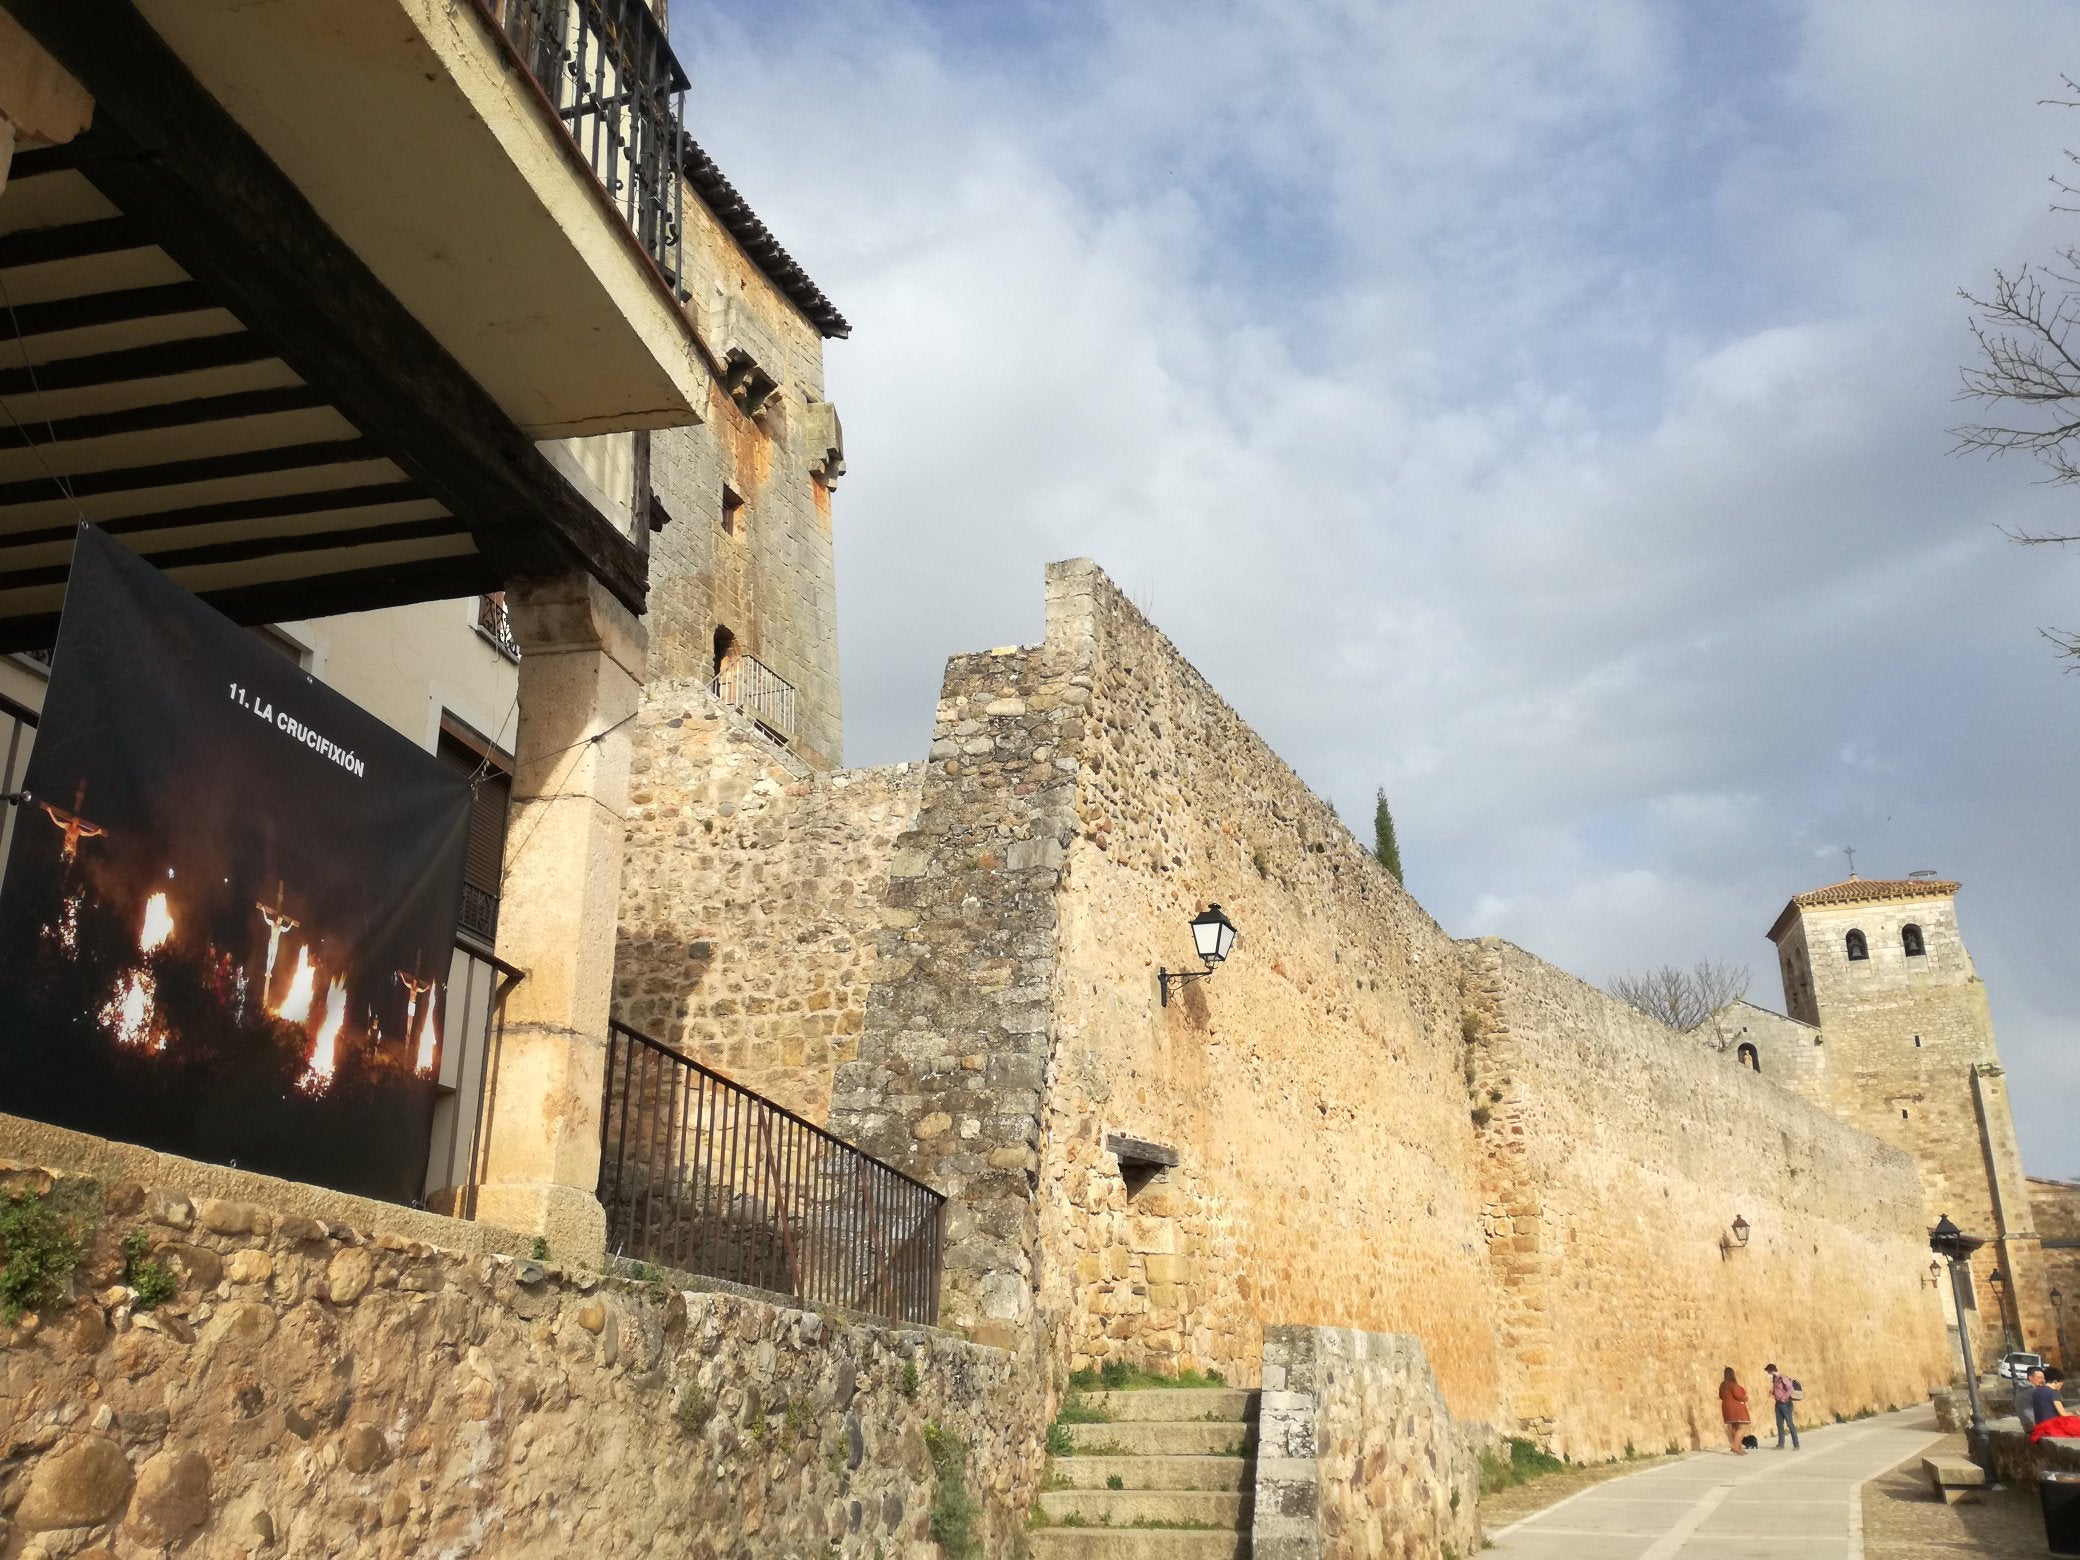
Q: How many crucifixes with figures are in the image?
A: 3